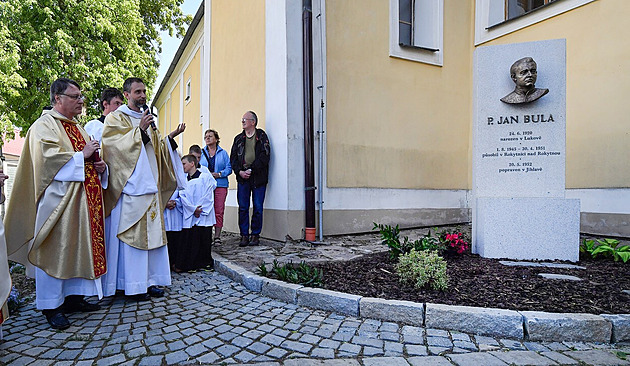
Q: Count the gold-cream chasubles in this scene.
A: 2